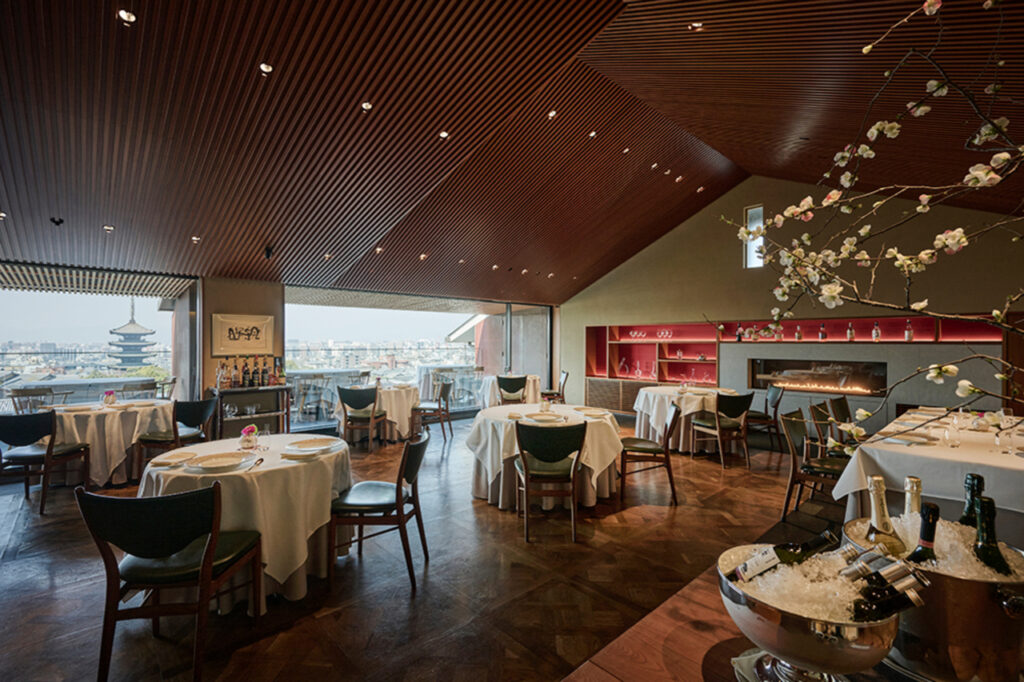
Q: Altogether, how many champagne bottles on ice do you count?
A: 5